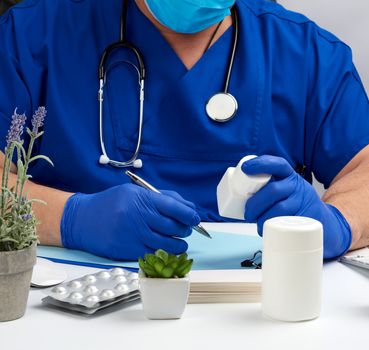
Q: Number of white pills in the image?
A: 13